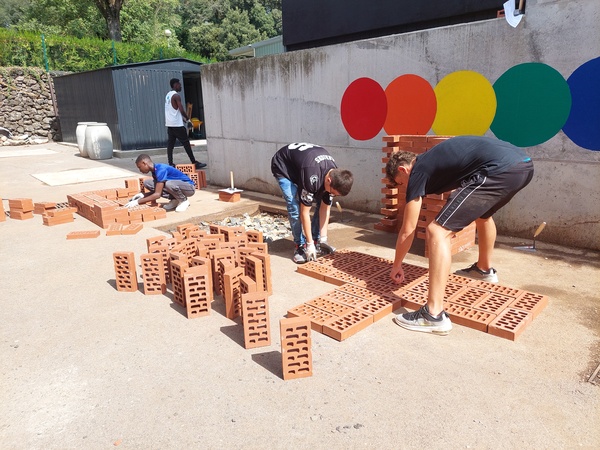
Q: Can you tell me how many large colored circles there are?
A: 5